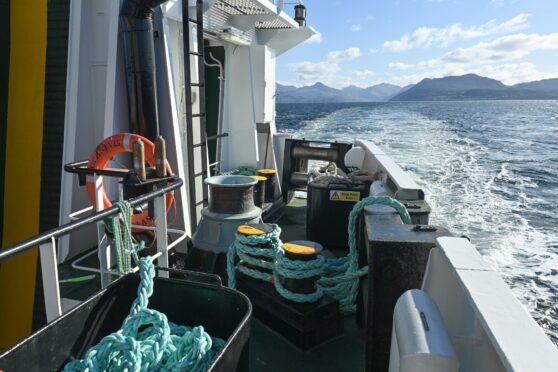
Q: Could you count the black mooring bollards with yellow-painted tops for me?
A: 4